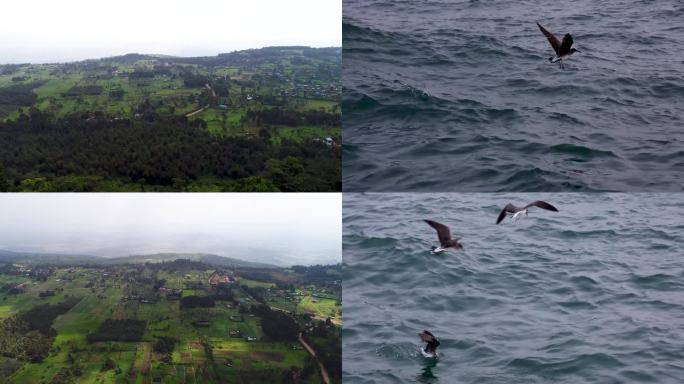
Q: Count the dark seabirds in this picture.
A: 4